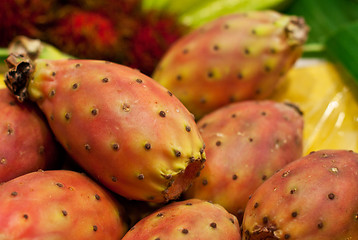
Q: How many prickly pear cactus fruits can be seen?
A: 7